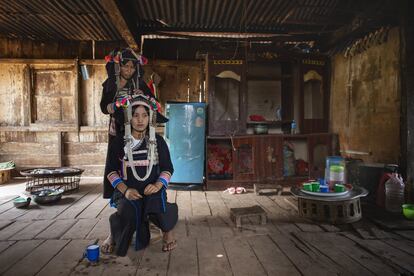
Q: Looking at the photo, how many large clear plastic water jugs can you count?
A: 1